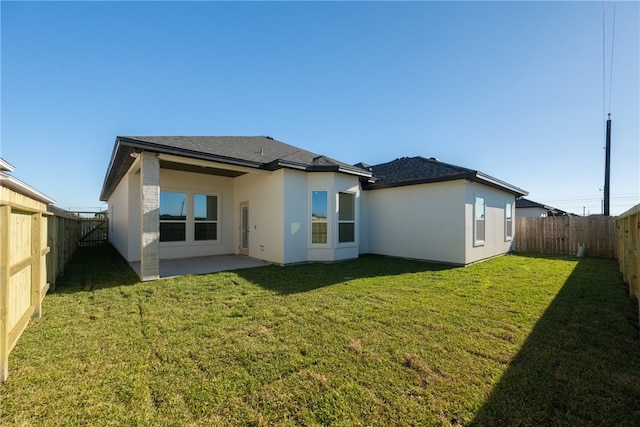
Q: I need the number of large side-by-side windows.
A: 2